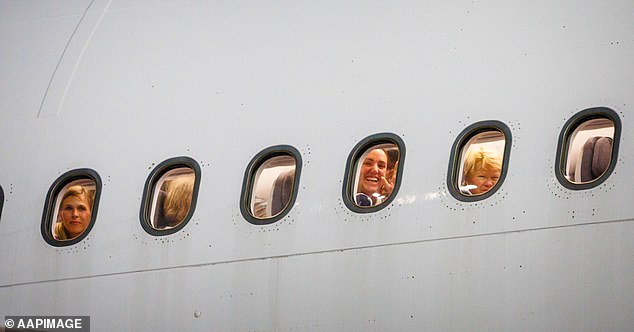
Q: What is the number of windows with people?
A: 4